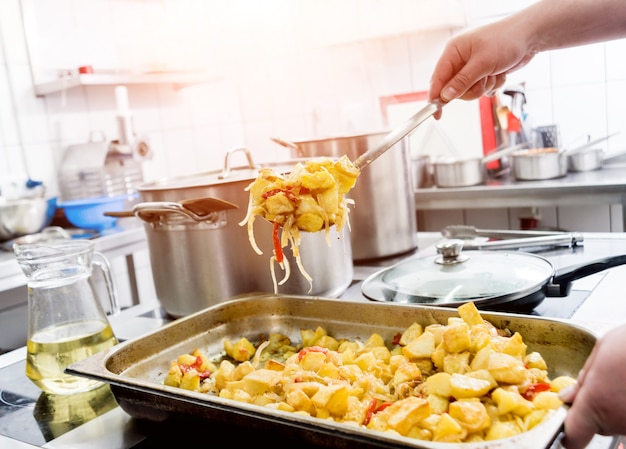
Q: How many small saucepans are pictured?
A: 3